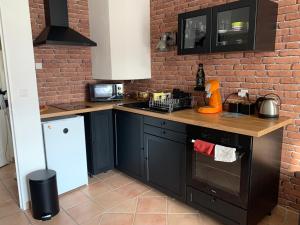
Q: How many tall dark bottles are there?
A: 1